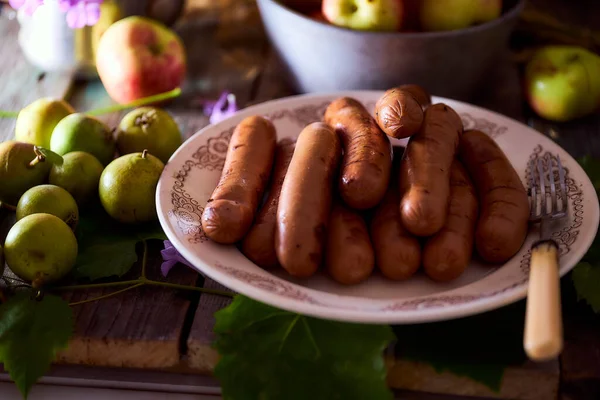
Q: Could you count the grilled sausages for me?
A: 10